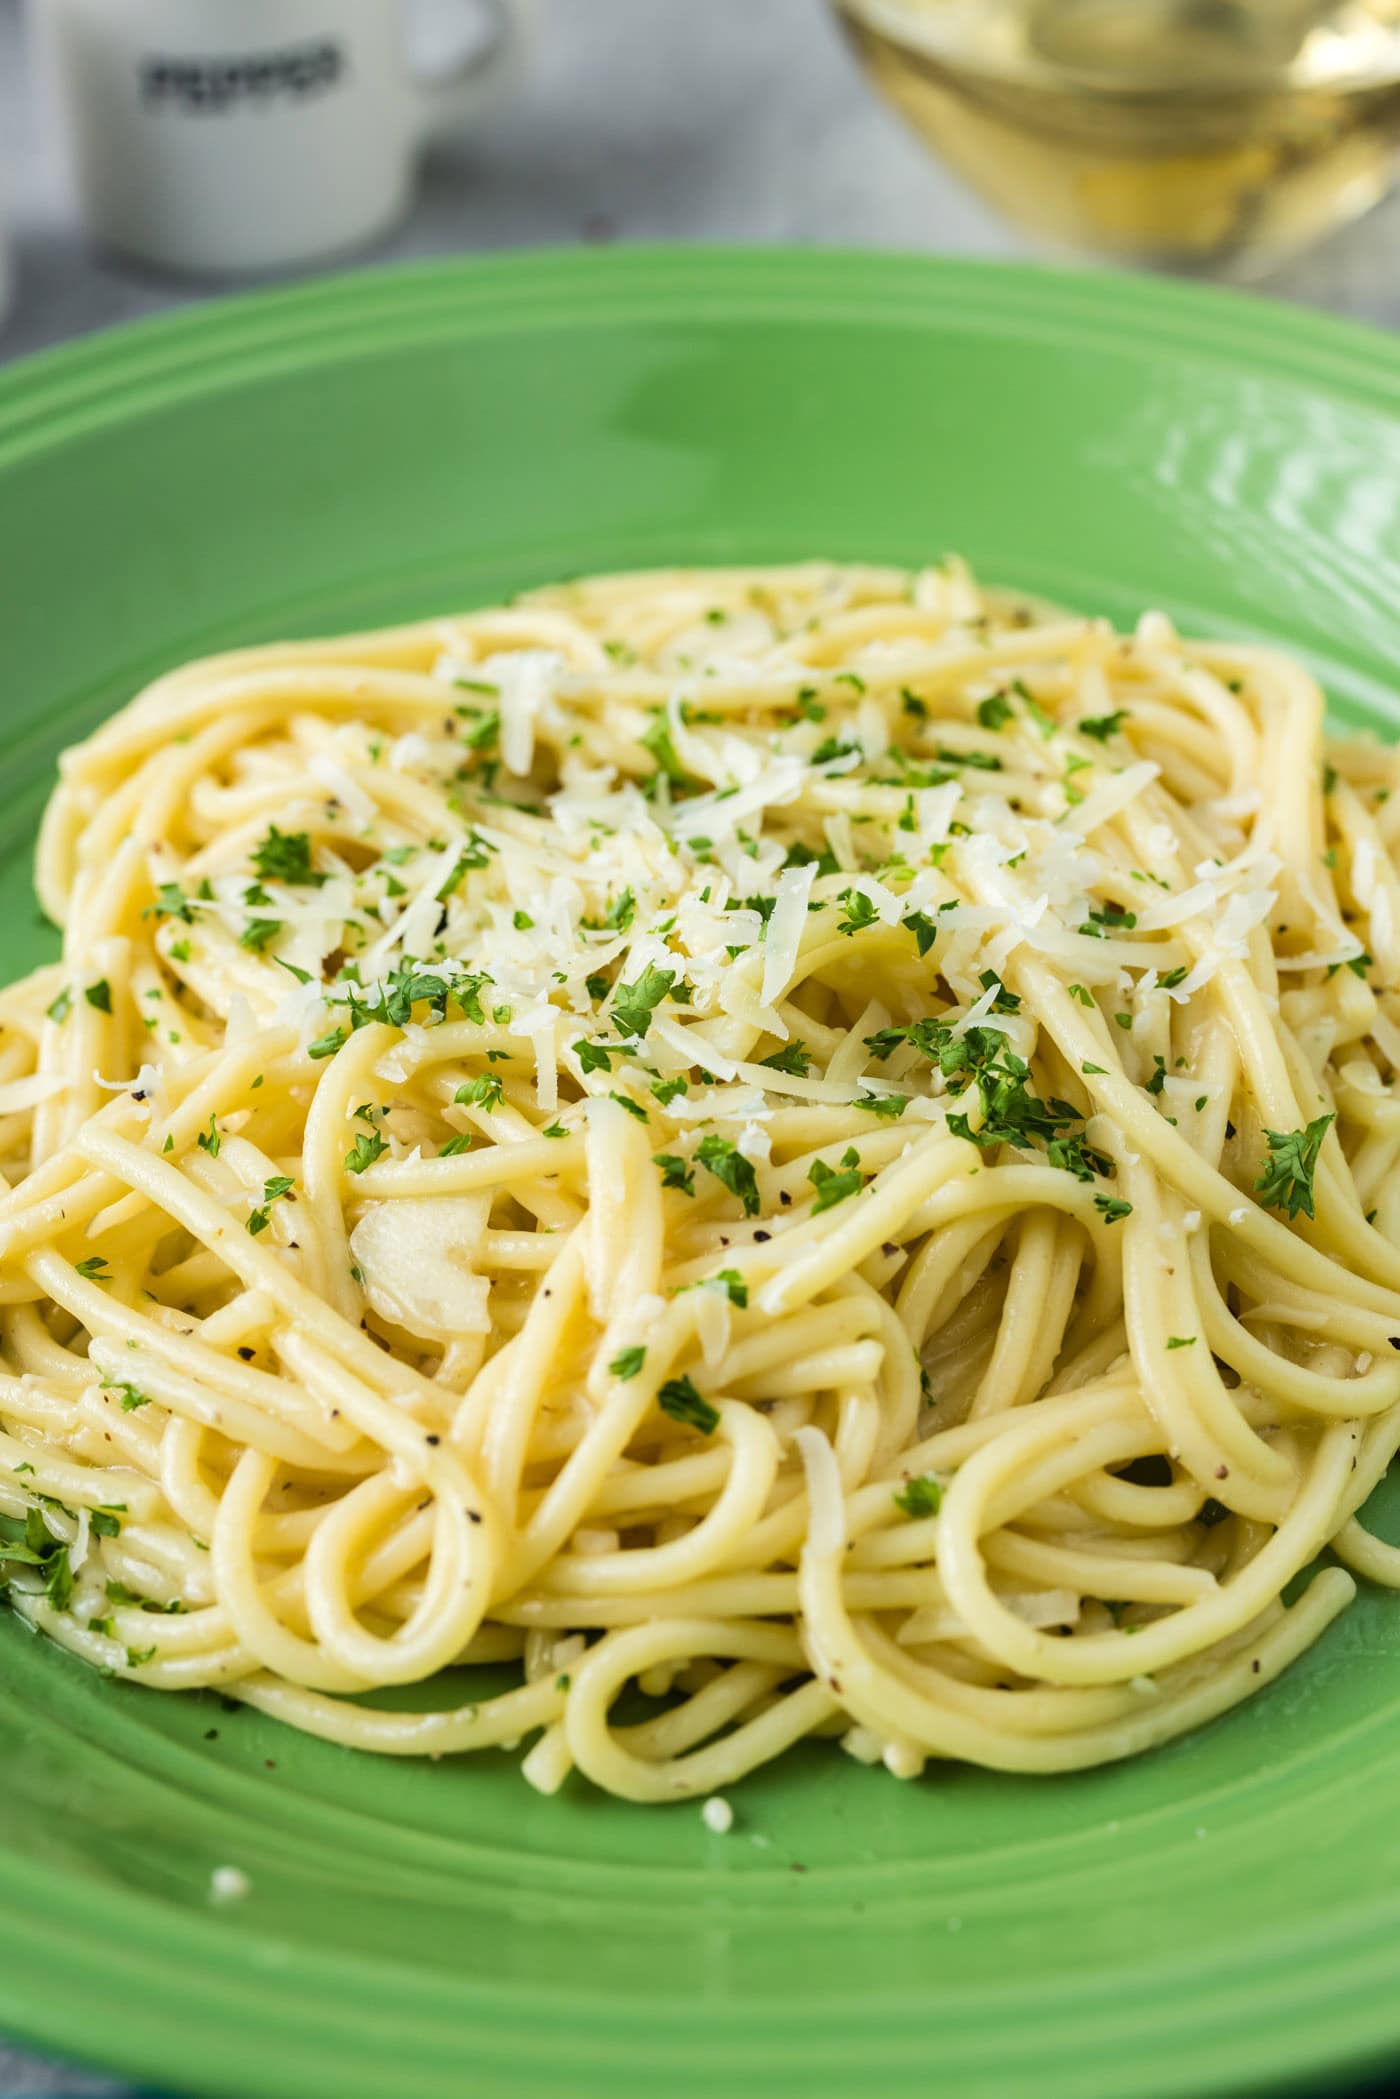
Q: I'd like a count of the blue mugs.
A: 0